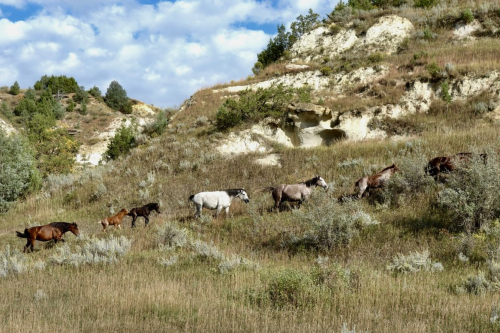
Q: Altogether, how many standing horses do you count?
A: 7